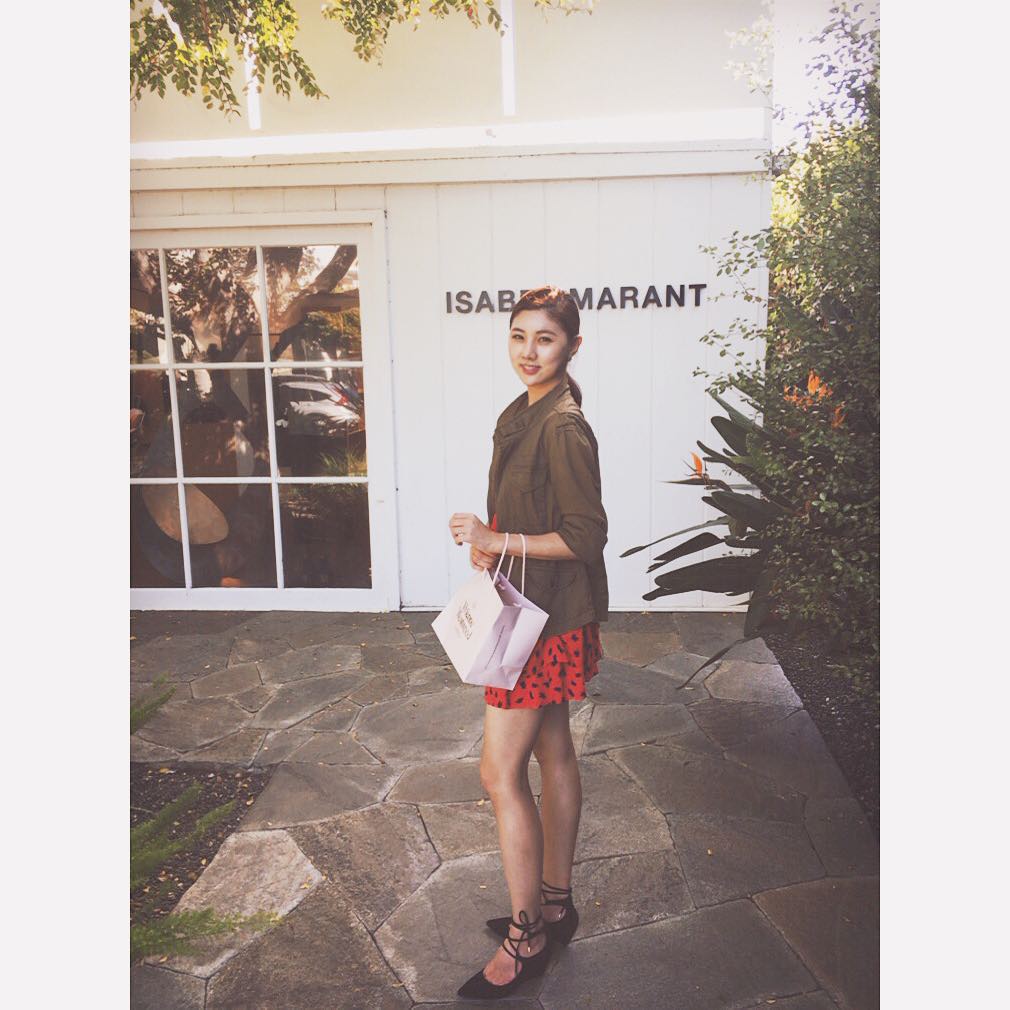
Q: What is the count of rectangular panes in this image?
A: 9